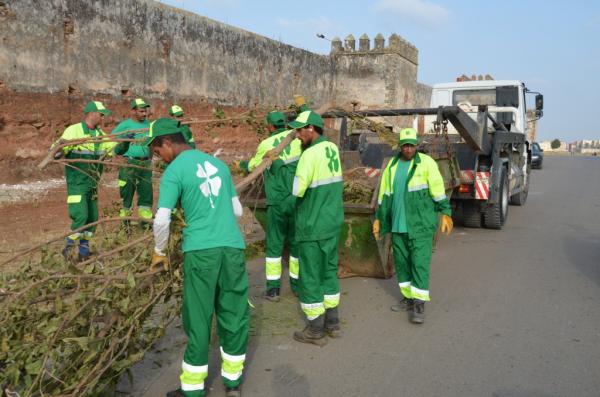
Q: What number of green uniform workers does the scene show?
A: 7